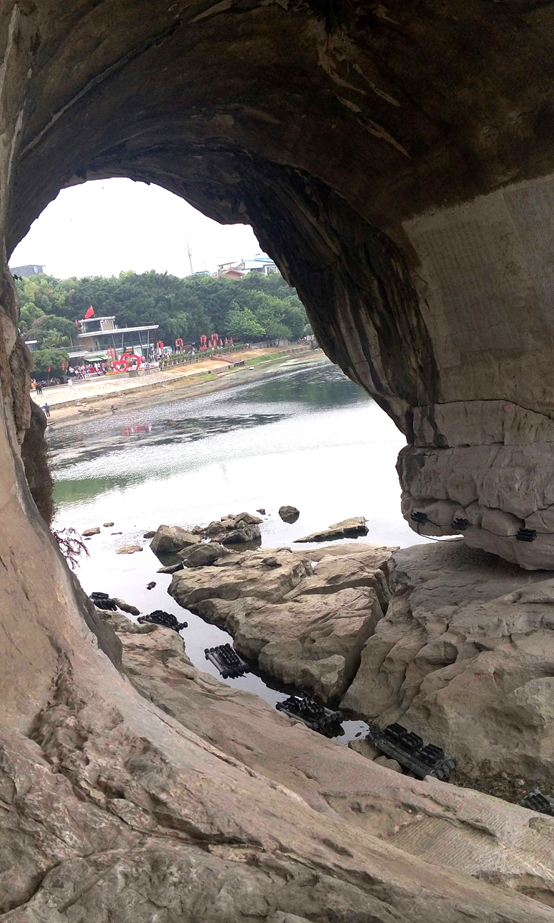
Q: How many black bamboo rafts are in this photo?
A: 6